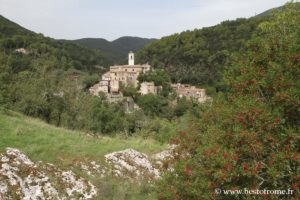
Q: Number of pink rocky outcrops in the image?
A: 0